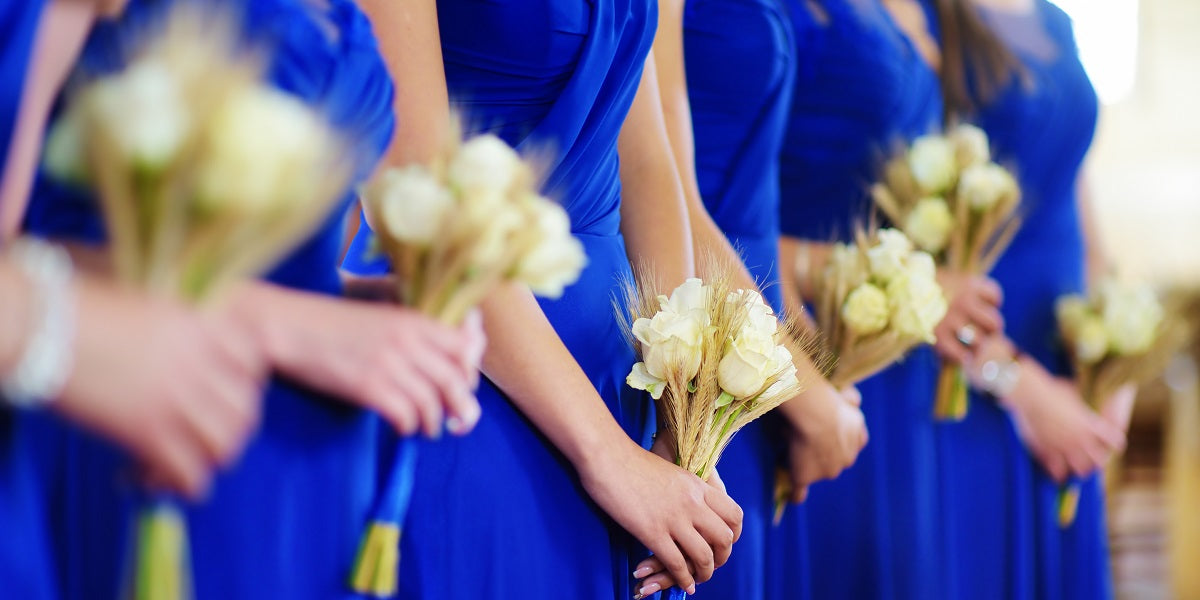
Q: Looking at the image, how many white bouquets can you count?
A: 6